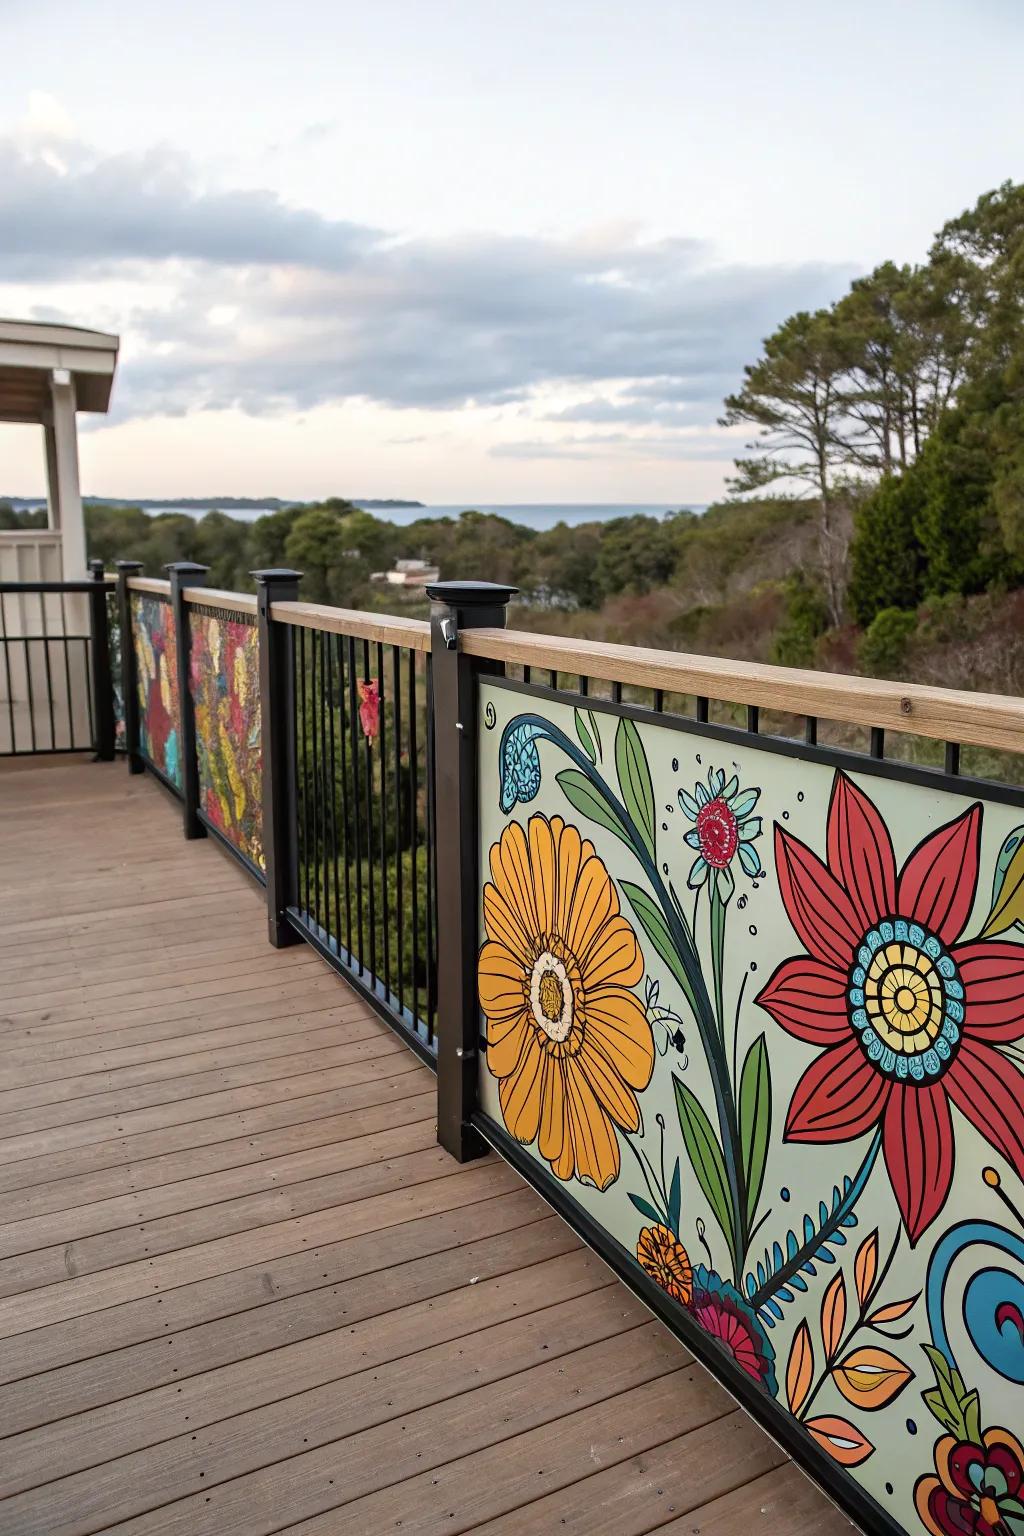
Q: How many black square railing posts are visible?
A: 5